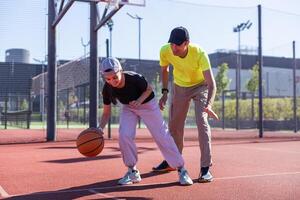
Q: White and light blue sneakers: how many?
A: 2